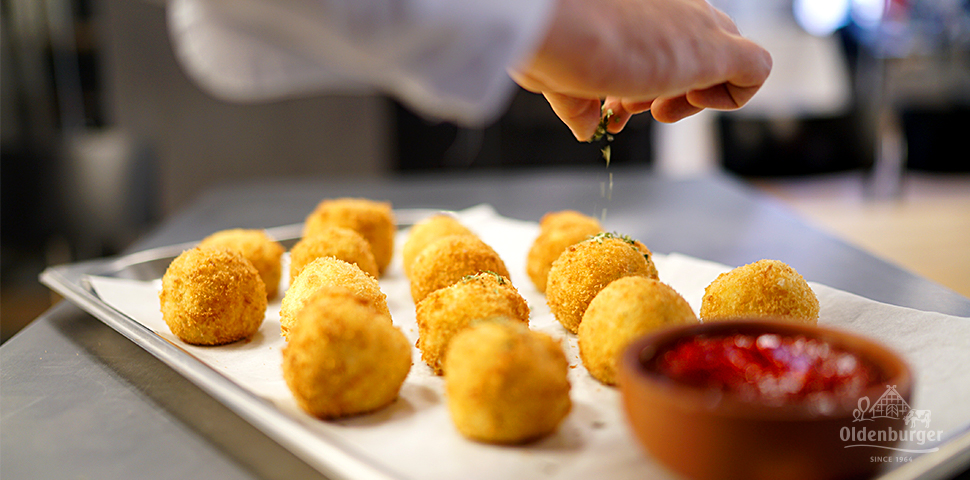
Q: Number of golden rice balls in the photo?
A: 14